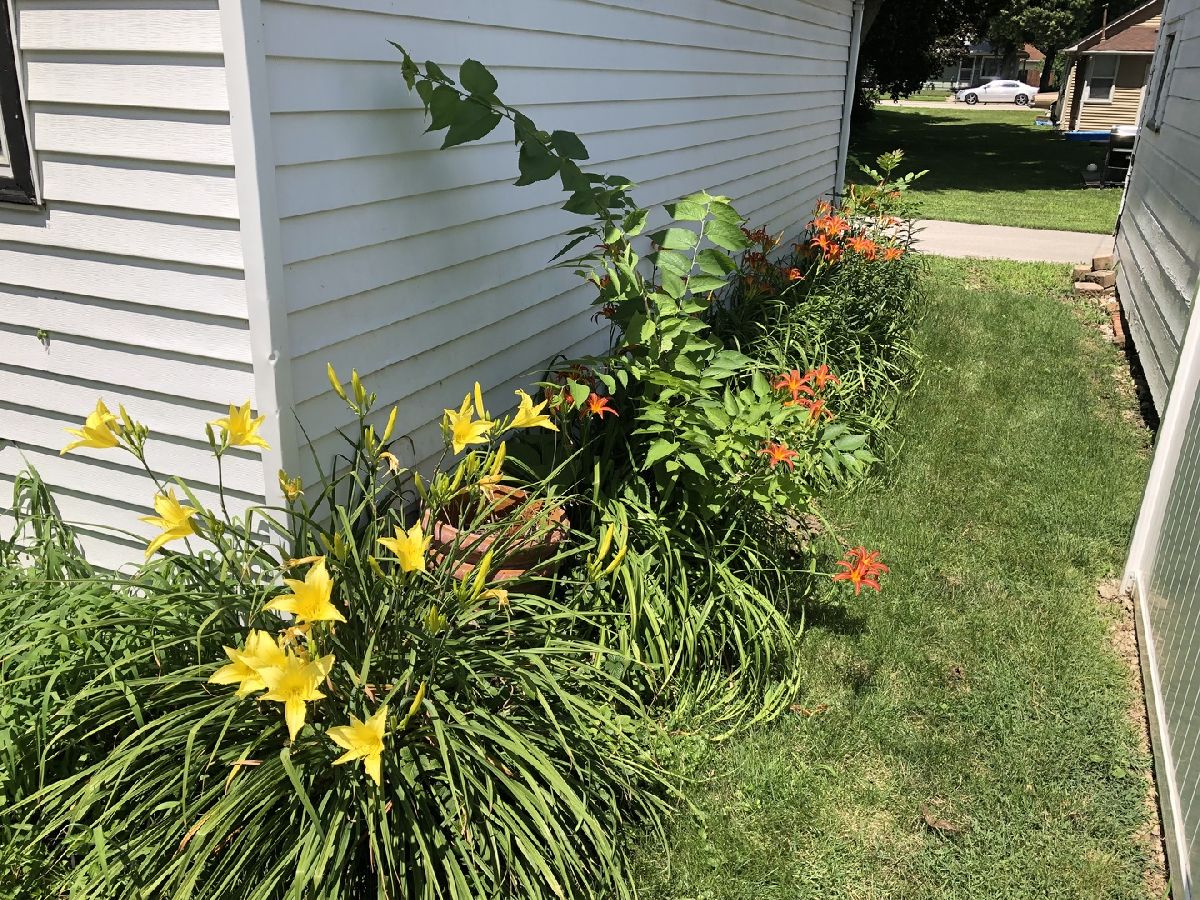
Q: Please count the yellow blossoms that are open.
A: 10